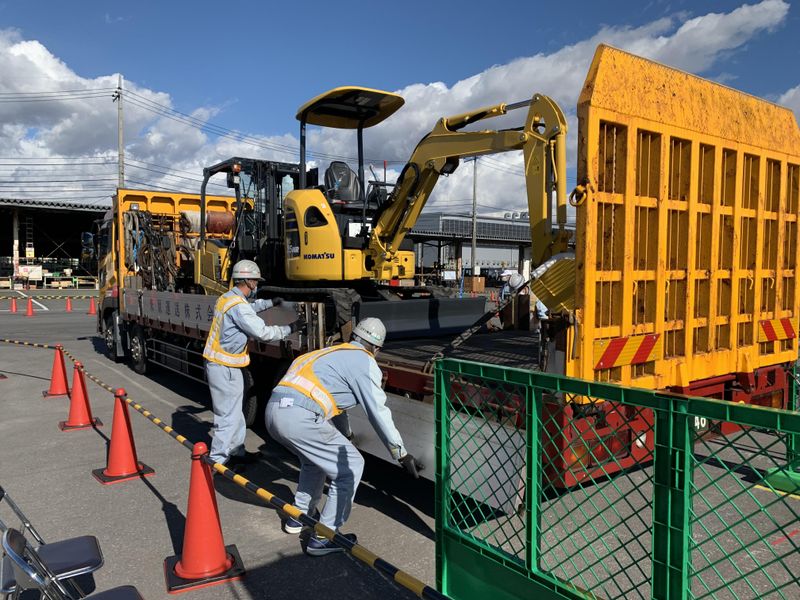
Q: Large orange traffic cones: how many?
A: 4